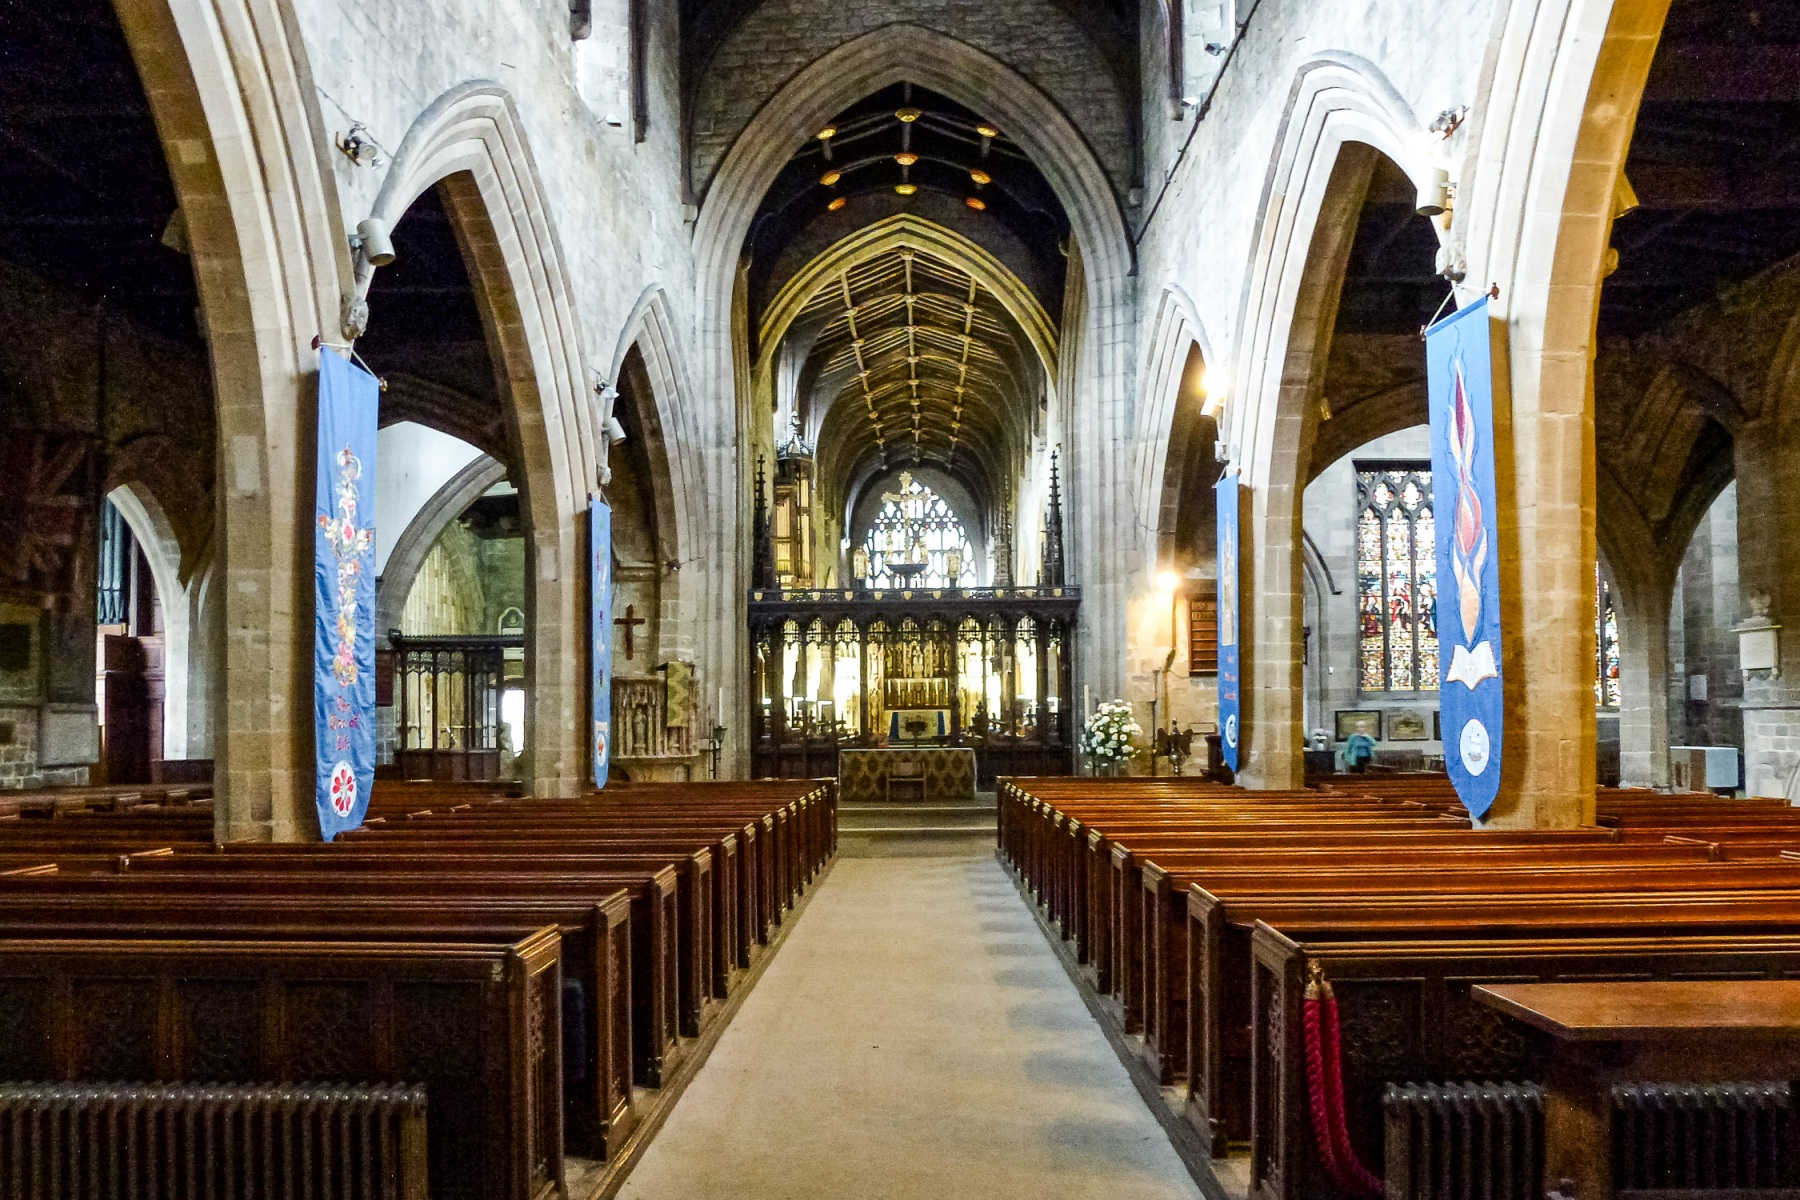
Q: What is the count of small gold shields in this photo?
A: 11